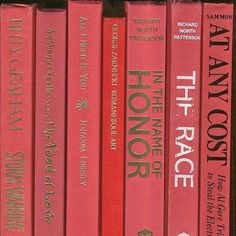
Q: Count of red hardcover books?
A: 7